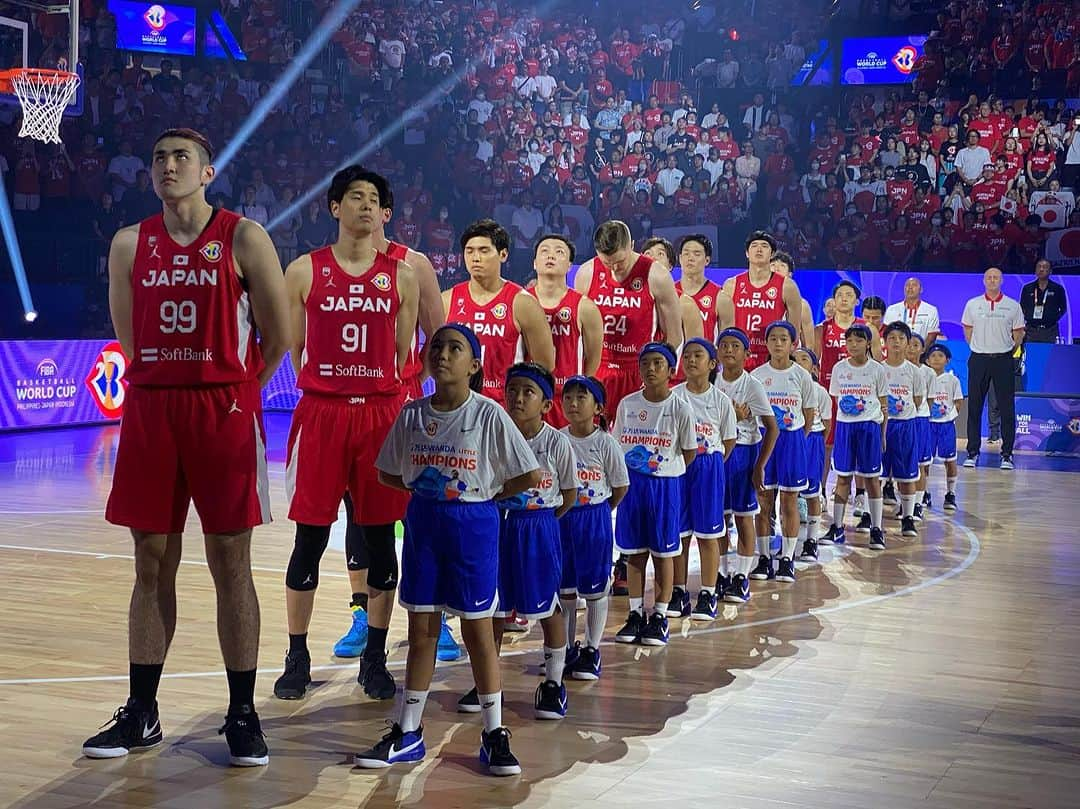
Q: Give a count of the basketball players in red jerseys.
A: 12